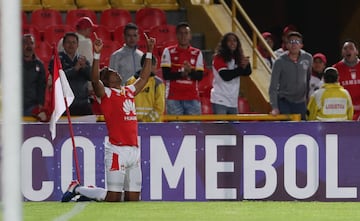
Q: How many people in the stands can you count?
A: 13